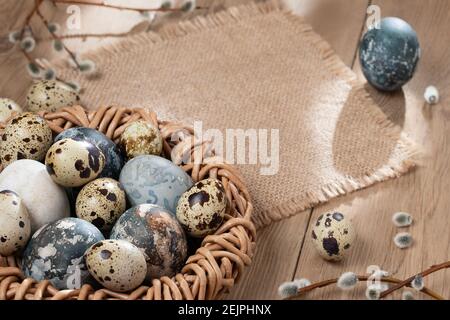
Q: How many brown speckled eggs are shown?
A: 10